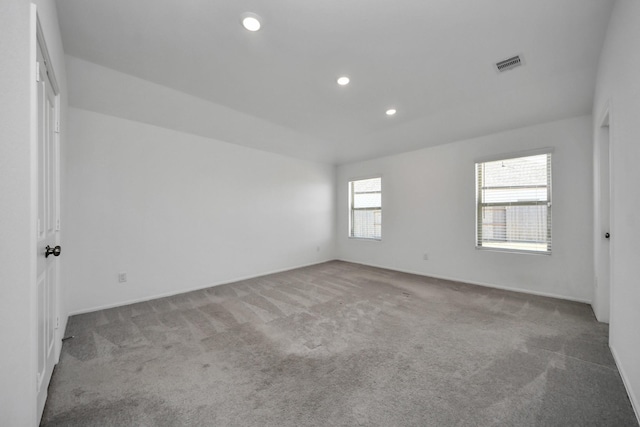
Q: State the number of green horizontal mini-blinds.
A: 0